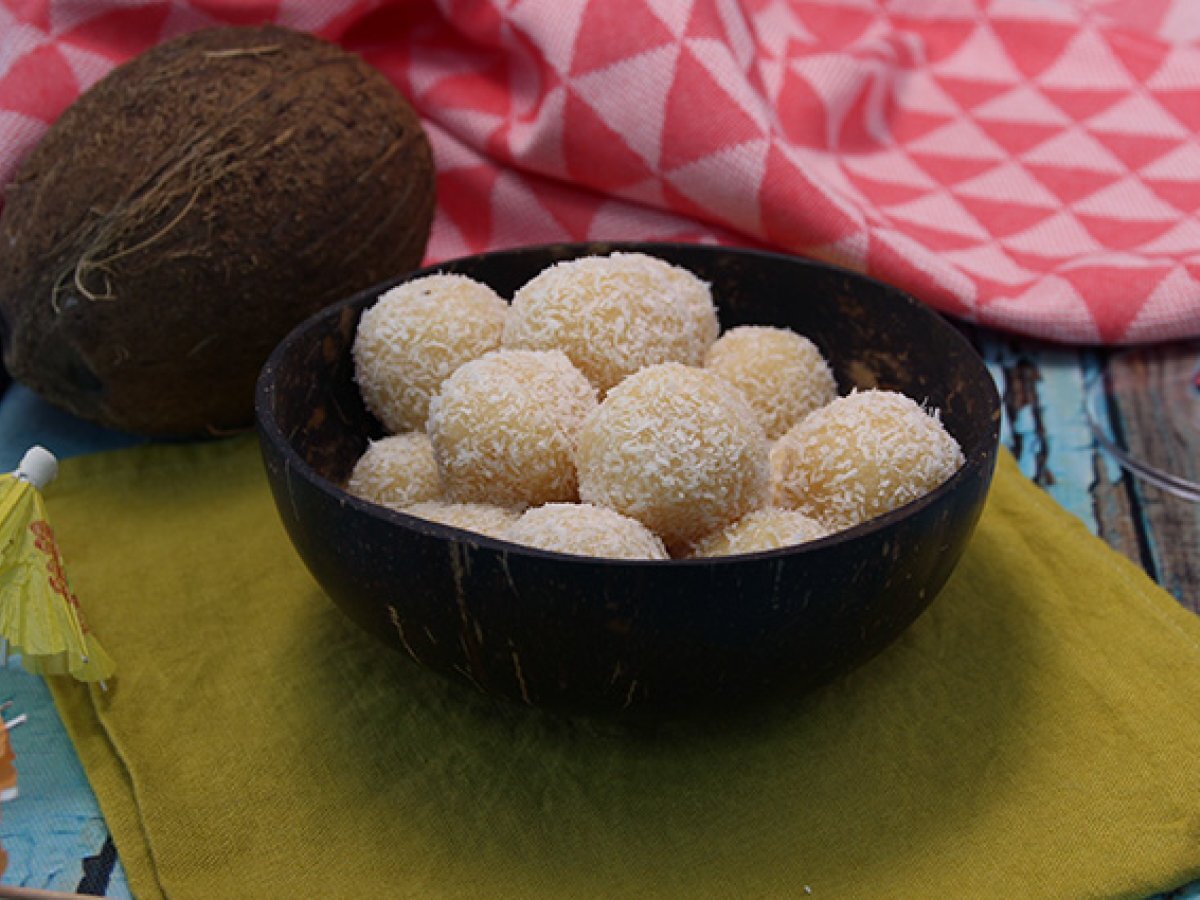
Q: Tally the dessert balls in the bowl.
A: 10